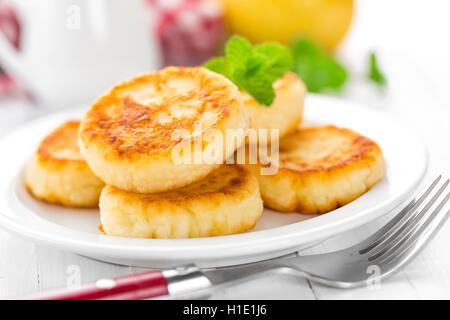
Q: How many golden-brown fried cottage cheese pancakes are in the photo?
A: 5